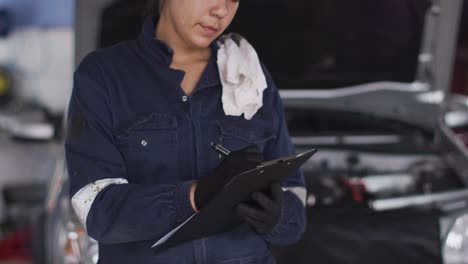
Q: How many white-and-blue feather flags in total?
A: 0